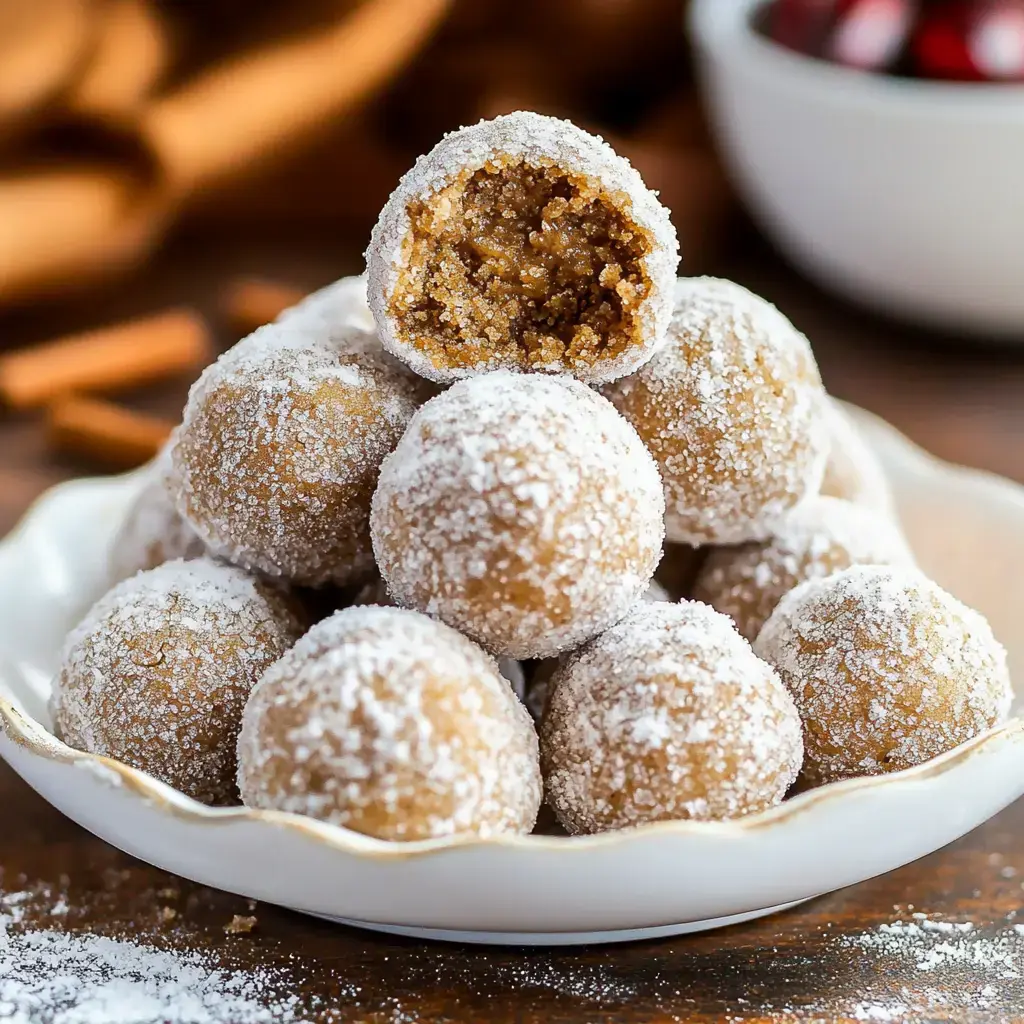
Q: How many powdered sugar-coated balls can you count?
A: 12